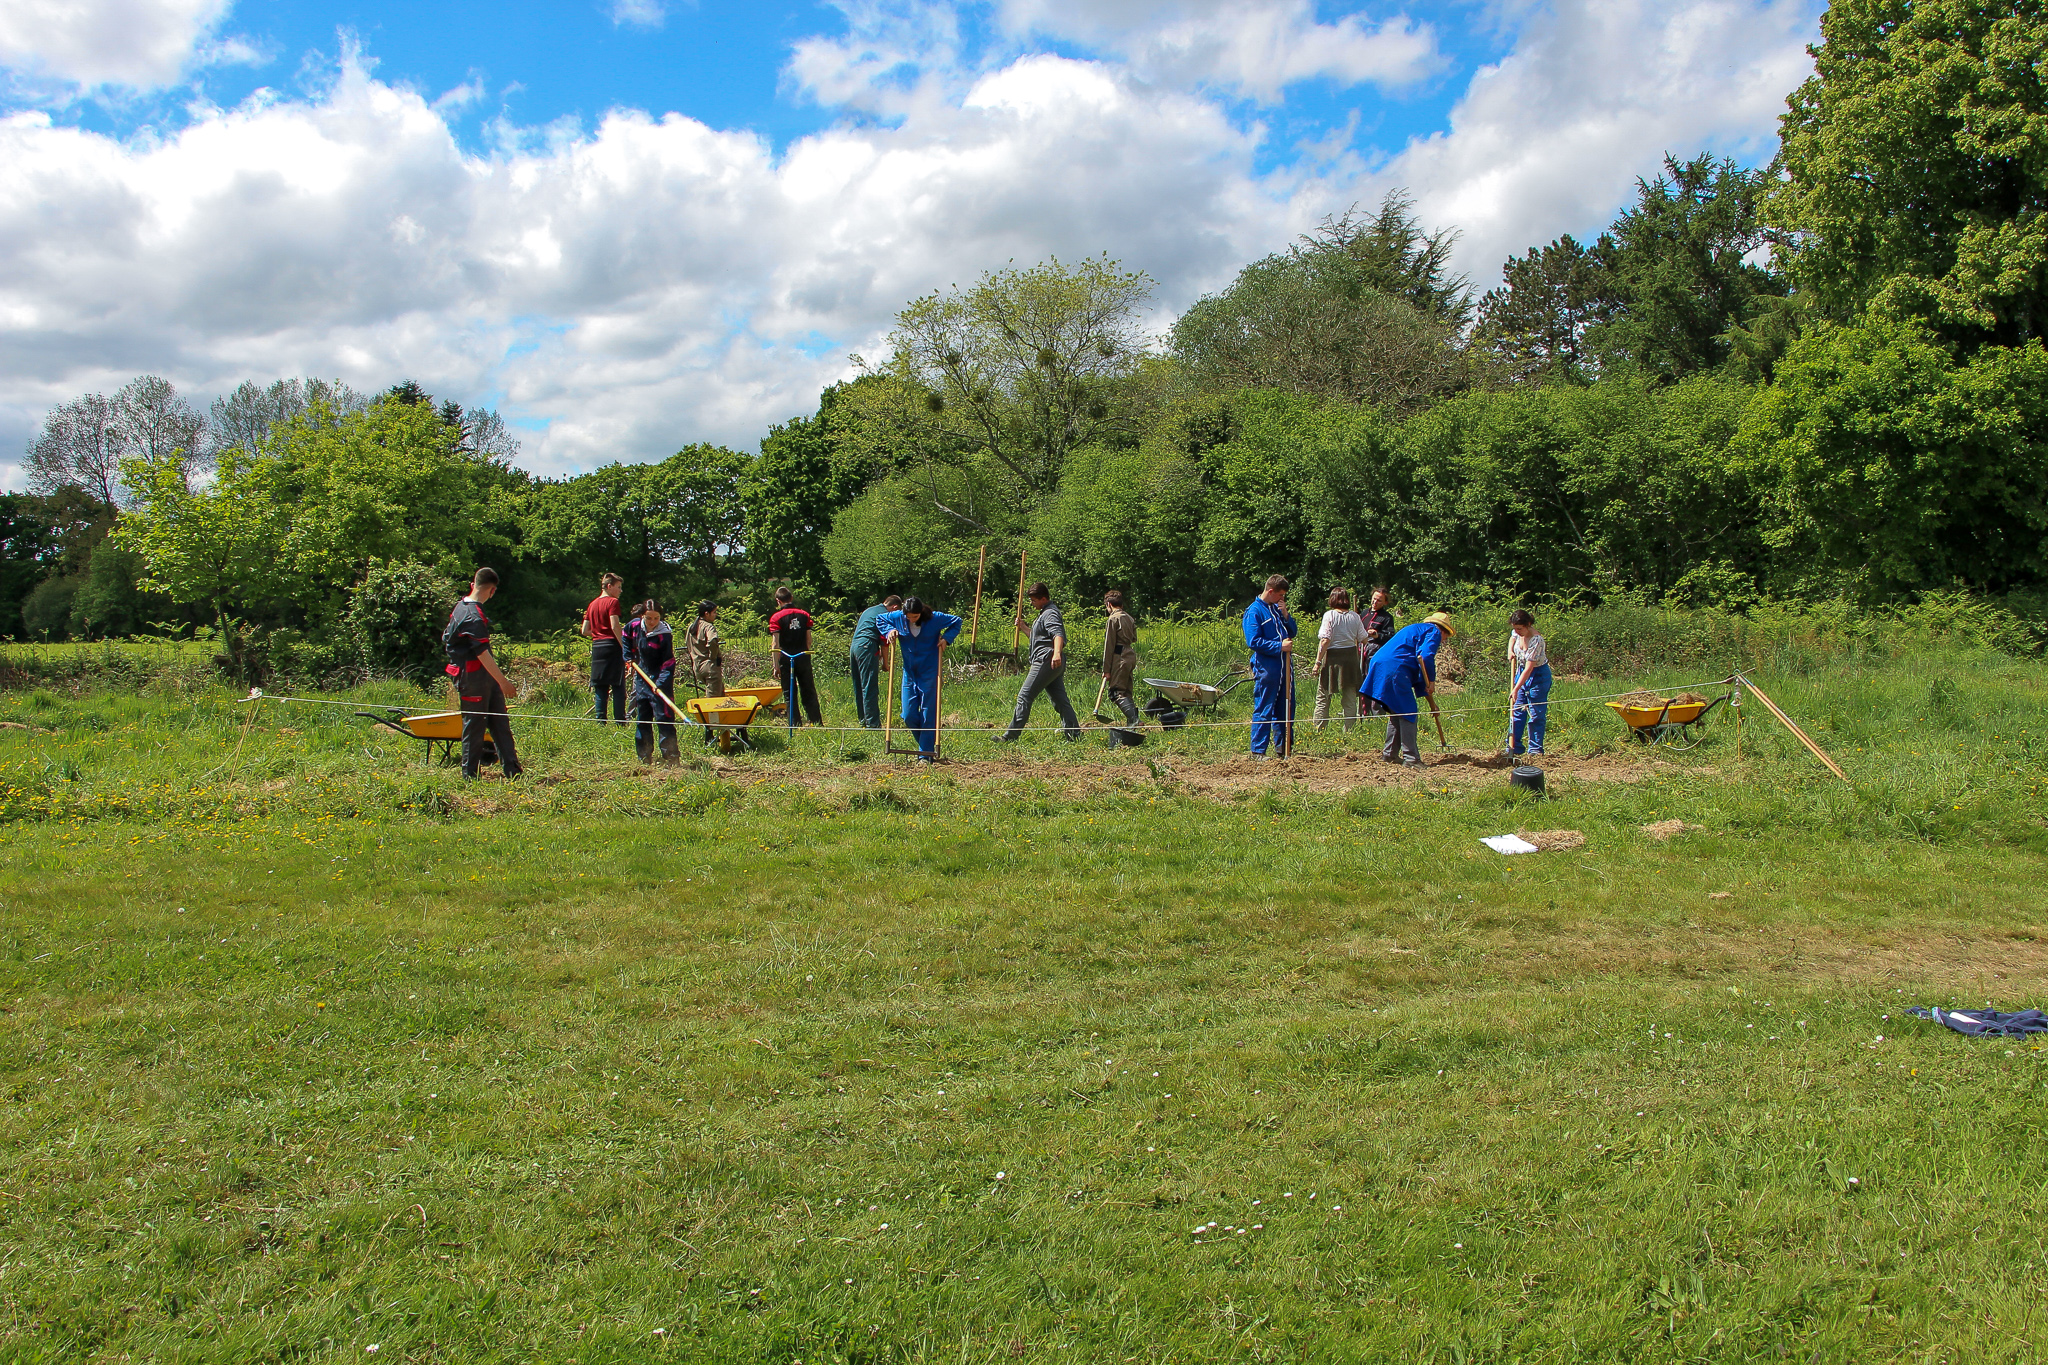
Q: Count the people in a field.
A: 15